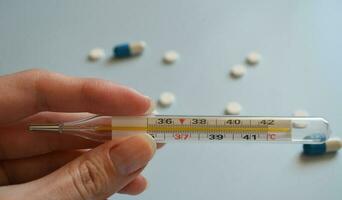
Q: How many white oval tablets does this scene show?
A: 7